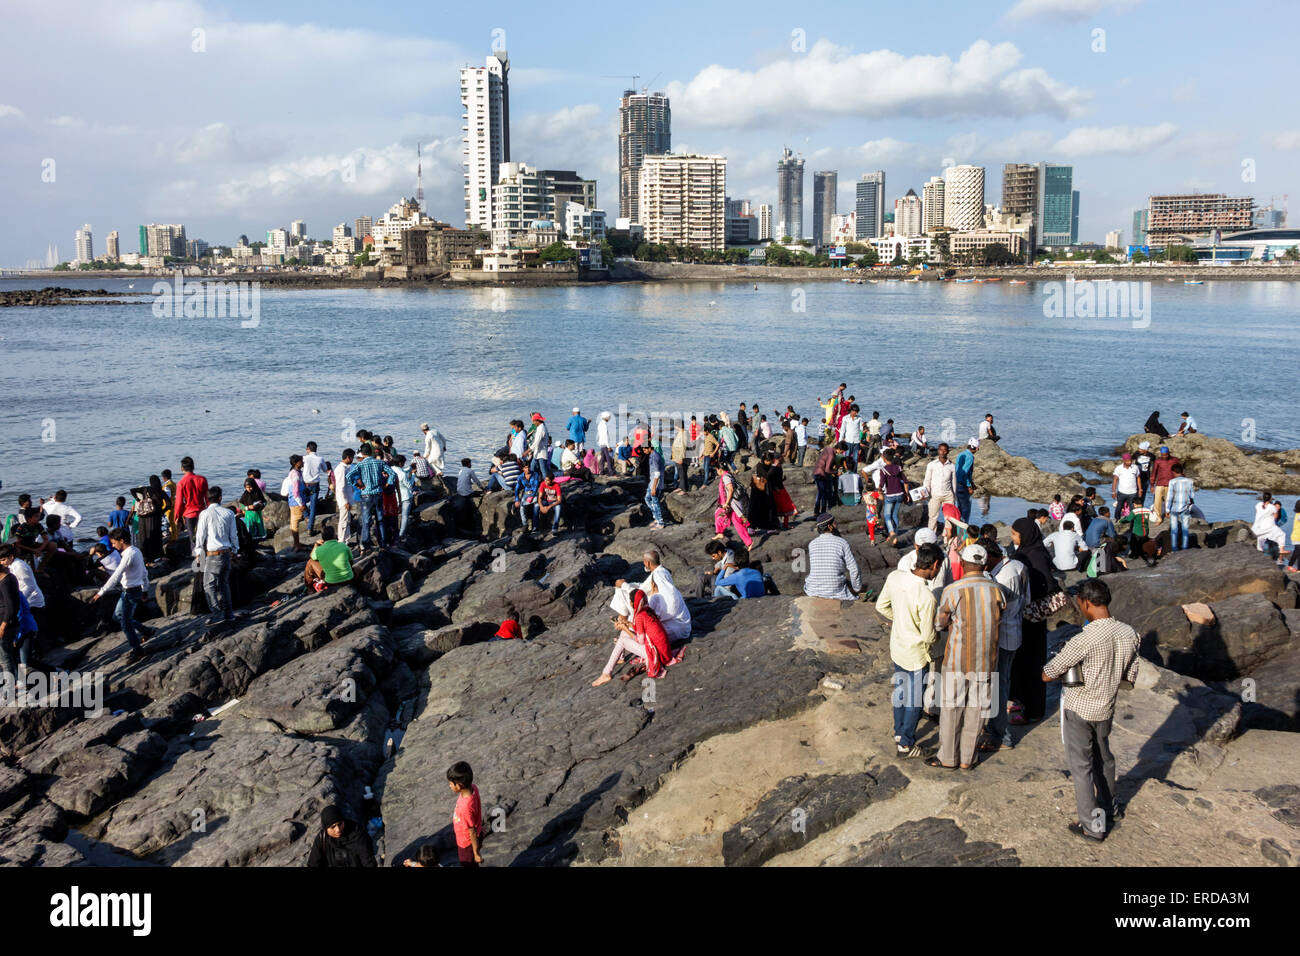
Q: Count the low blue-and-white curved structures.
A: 1